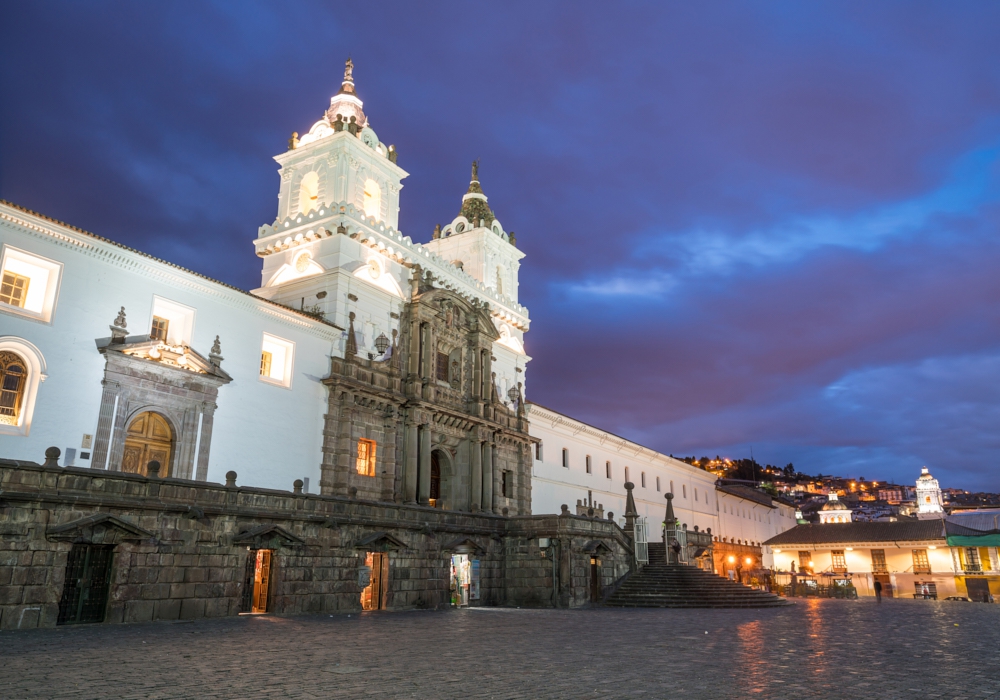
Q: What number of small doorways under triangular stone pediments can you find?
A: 5